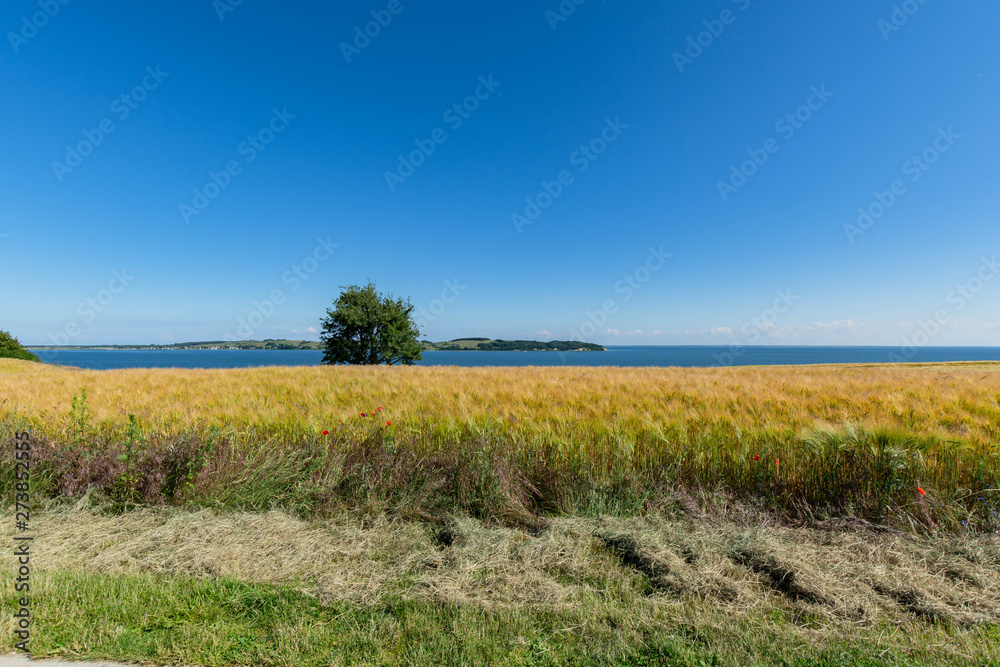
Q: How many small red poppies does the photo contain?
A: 9